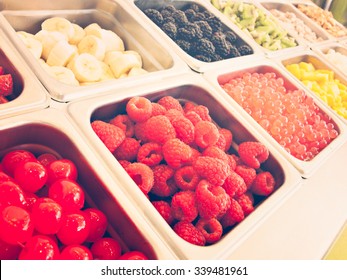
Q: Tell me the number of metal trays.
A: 11